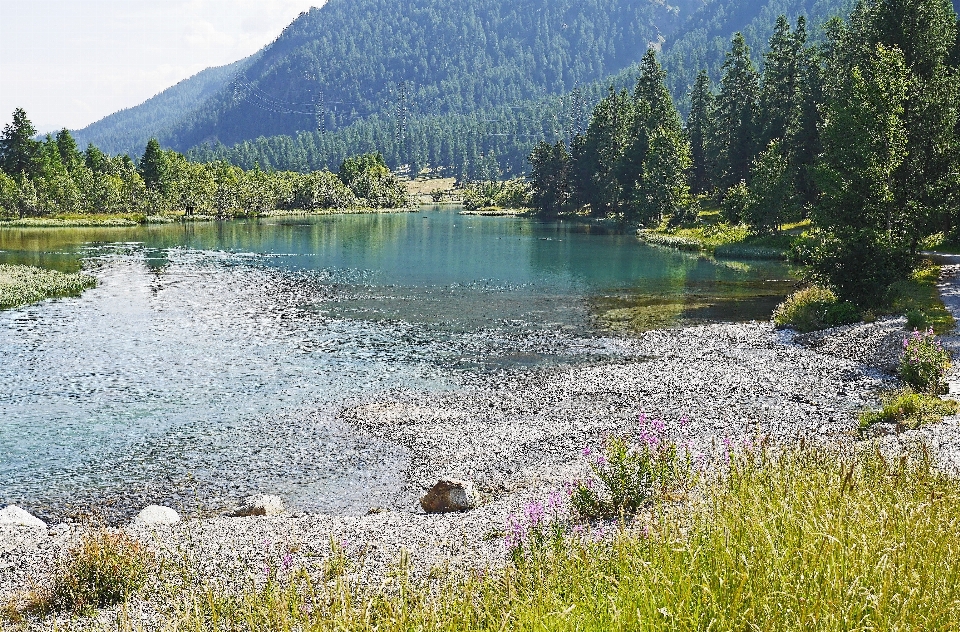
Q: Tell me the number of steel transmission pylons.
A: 4